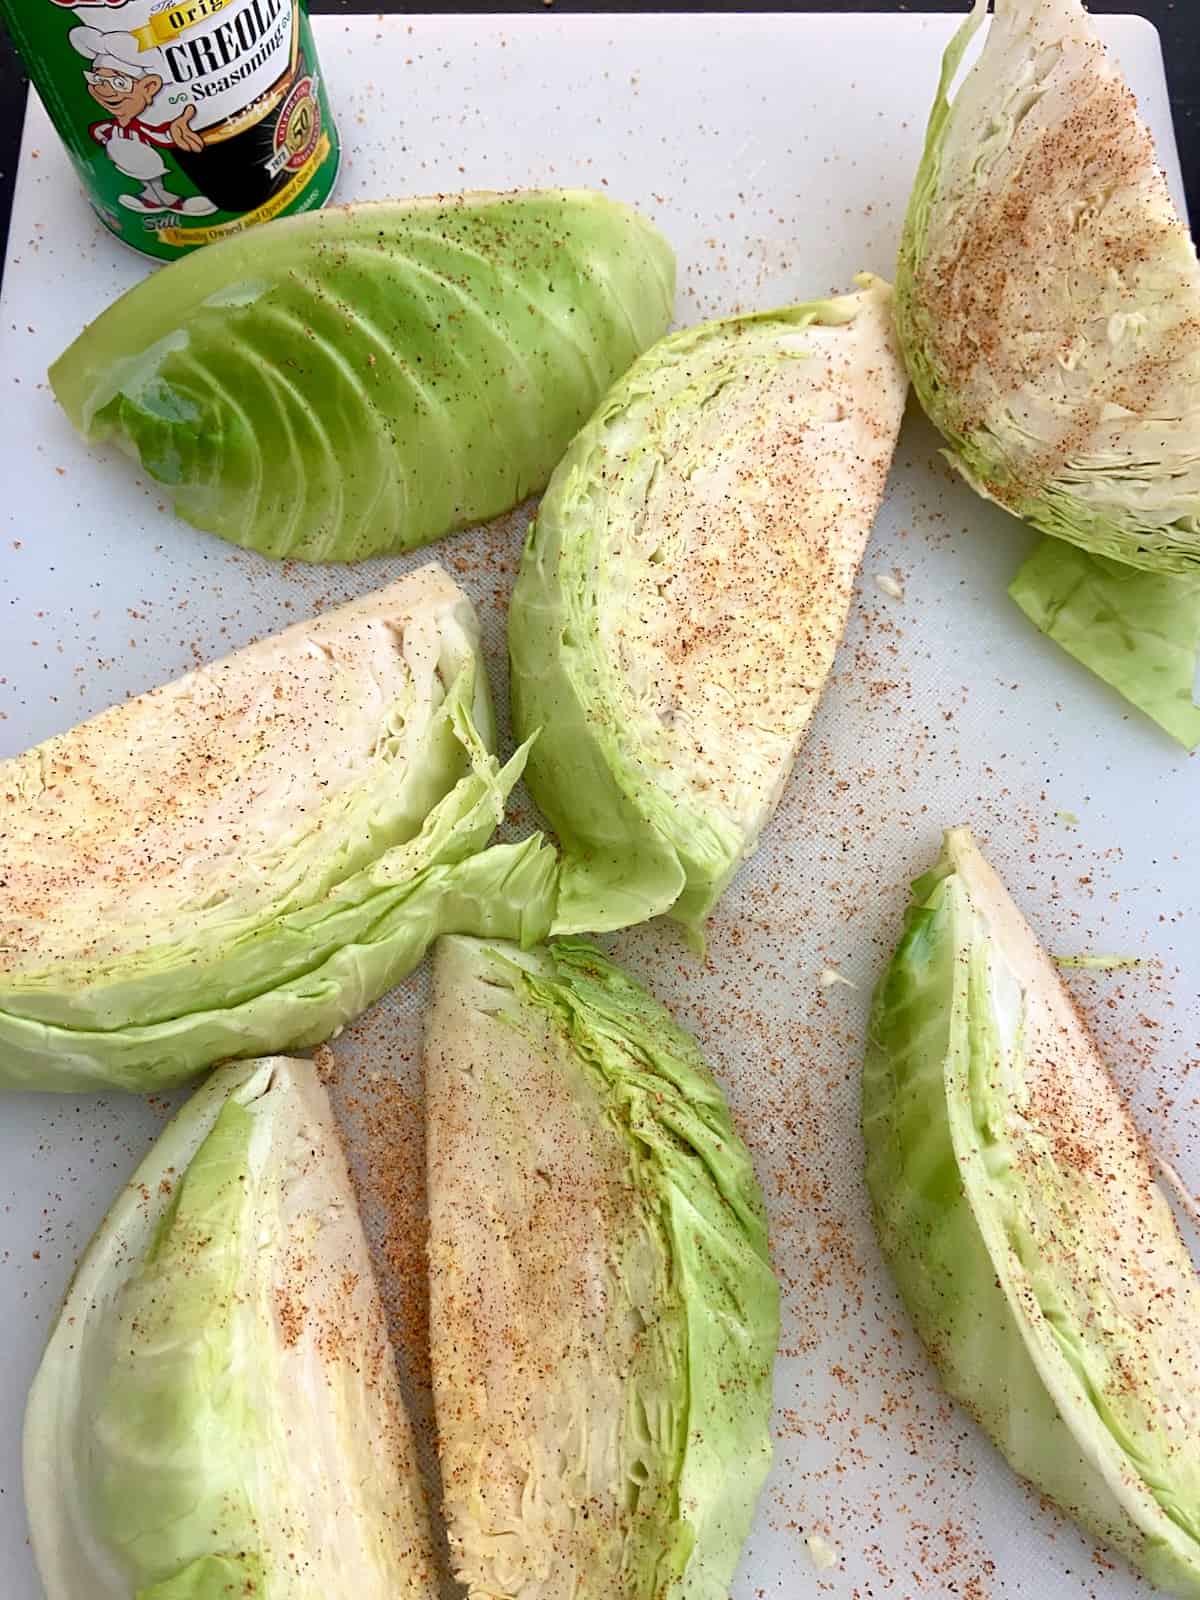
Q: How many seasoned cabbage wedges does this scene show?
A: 7